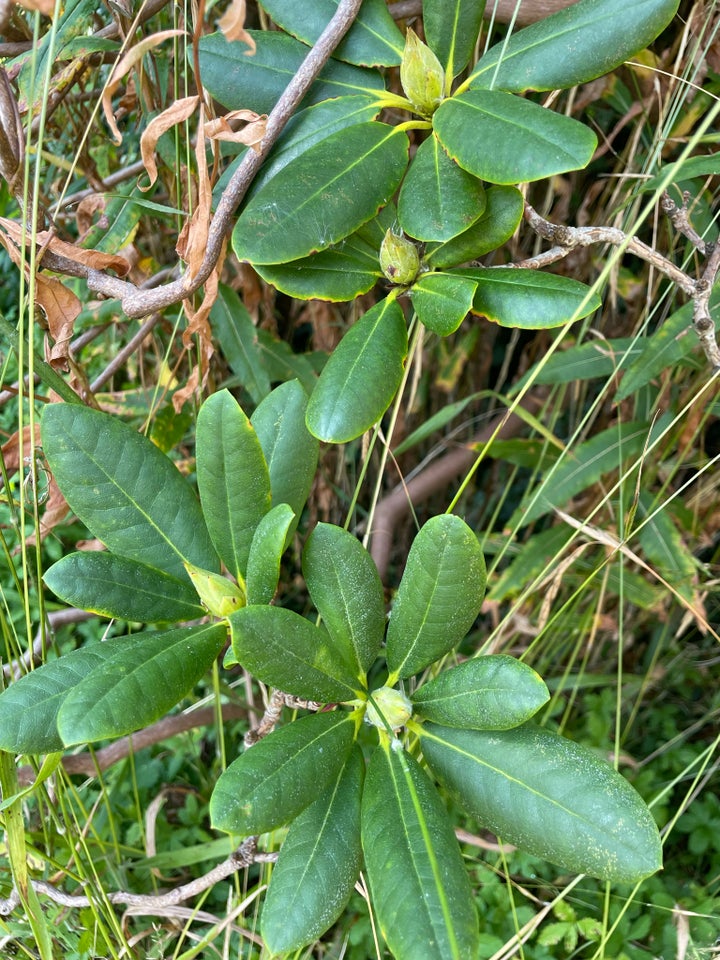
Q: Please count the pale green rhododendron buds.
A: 4